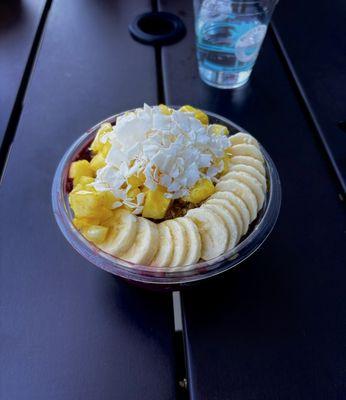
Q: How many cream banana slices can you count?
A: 15